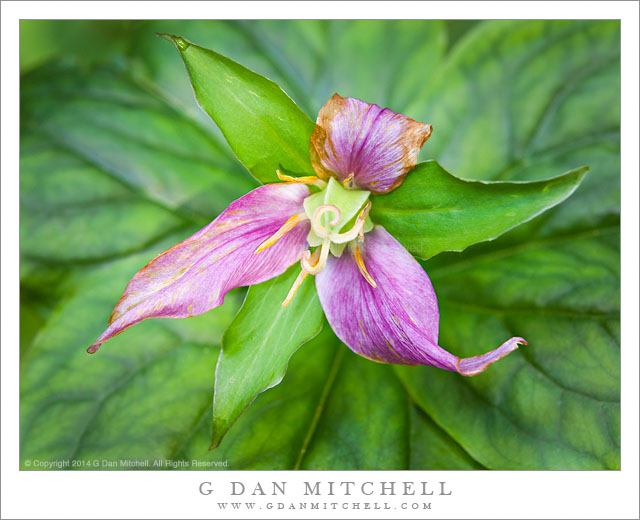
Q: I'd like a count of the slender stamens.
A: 6